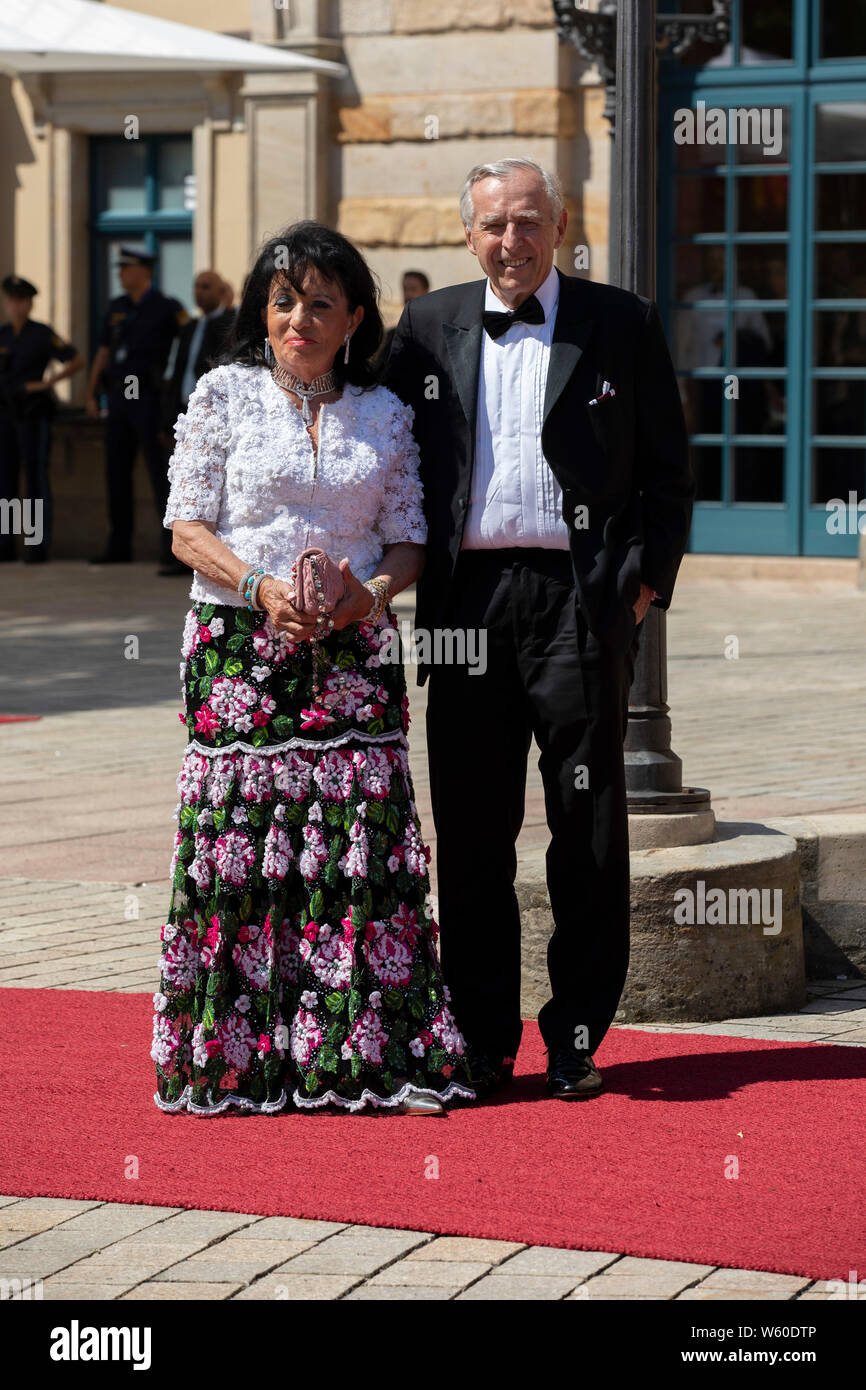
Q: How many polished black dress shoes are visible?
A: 2